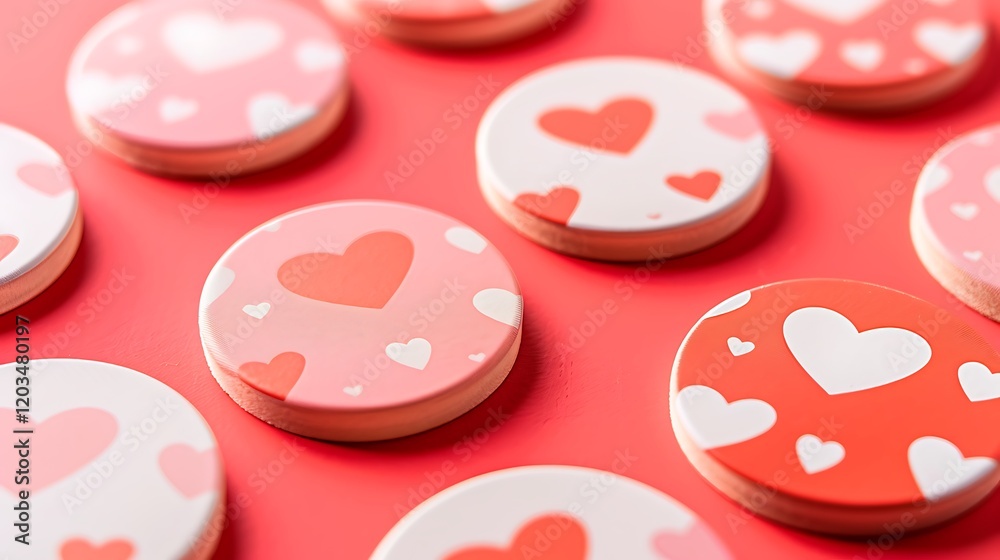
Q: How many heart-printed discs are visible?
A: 10